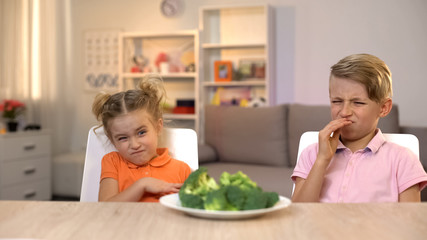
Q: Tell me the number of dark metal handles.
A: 3